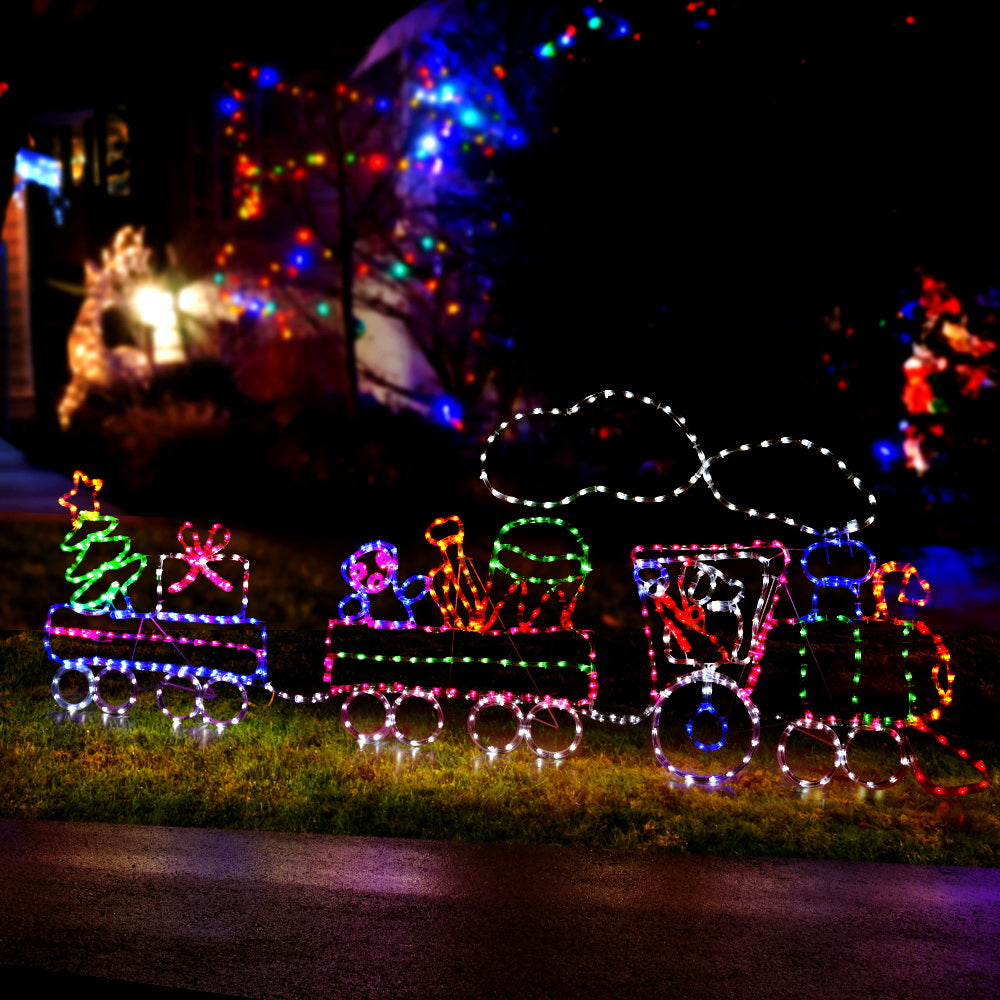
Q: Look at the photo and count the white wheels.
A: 11